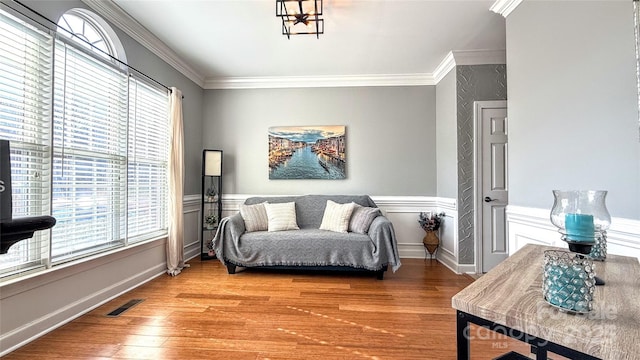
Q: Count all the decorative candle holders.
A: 3